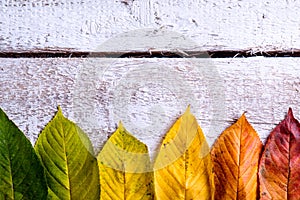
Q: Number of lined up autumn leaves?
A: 6